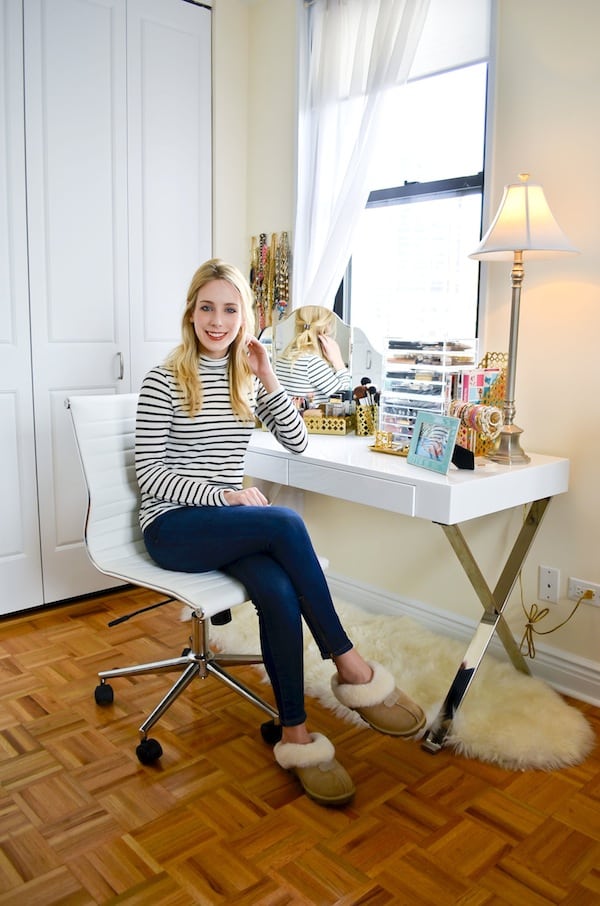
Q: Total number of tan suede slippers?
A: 2